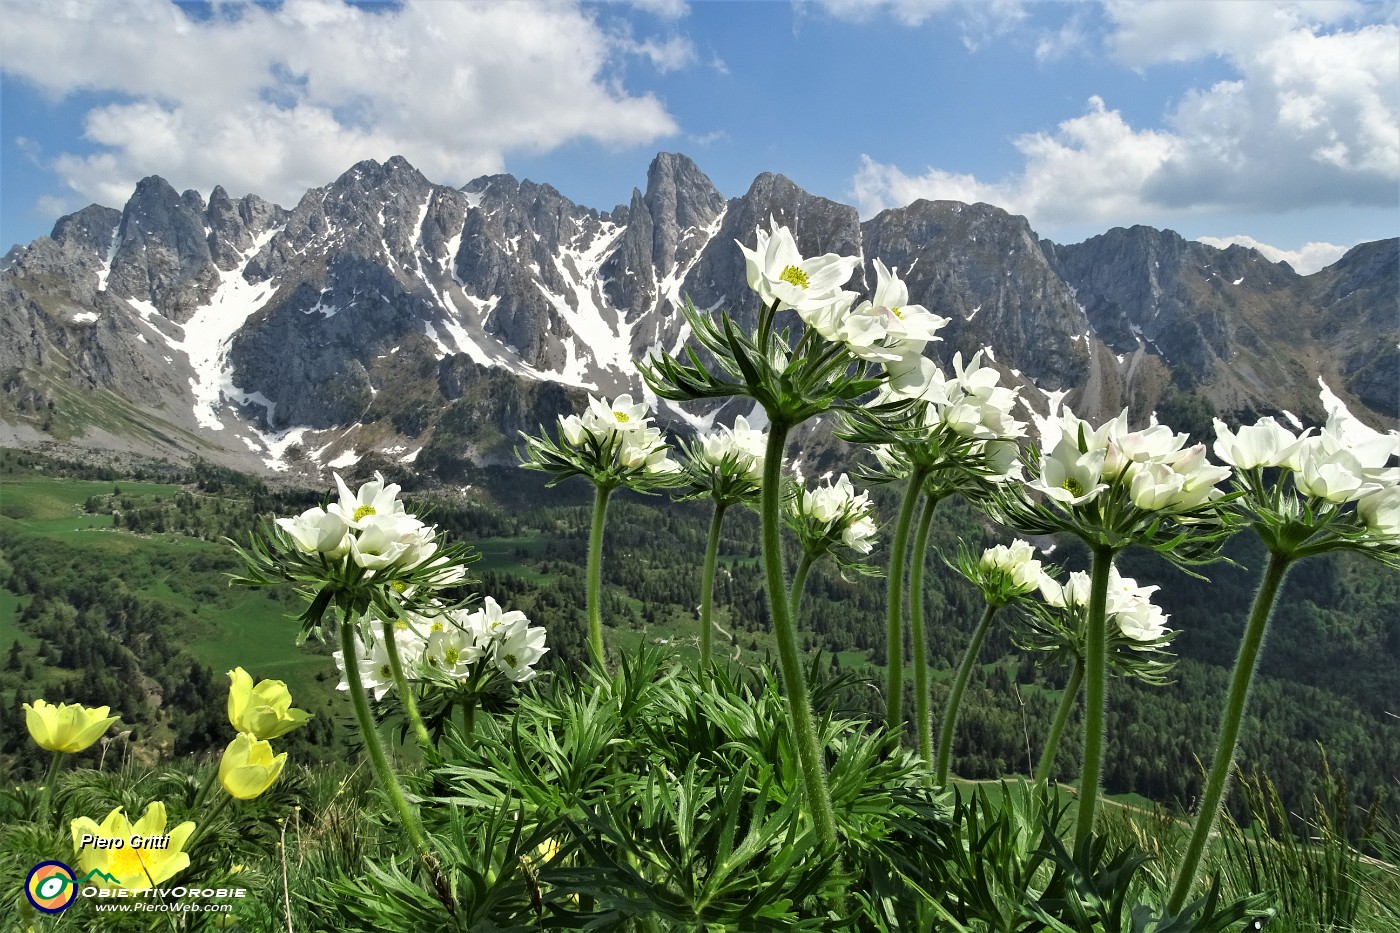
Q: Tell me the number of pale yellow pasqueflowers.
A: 4